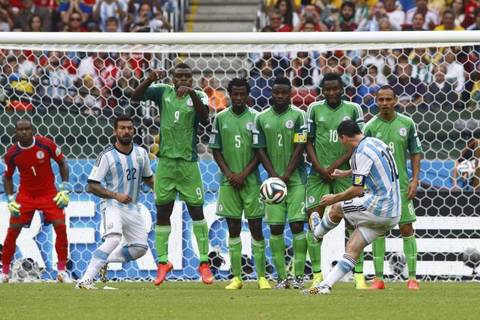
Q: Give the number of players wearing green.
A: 5